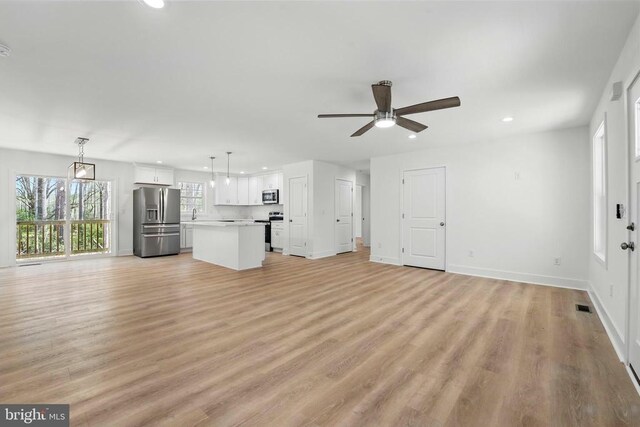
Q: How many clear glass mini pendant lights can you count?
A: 2